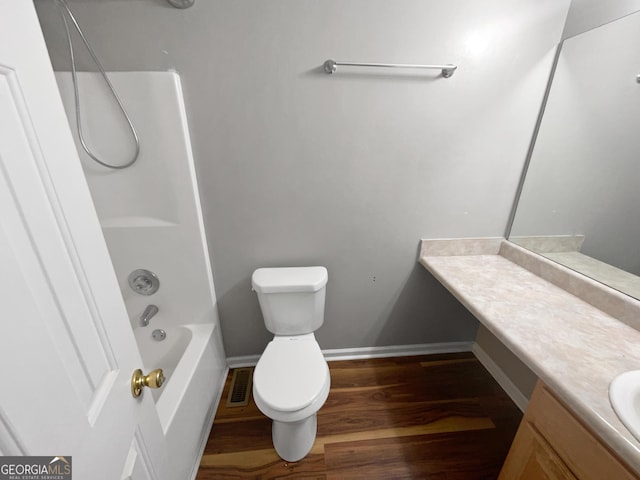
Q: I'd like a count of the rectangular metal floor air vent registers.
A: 1